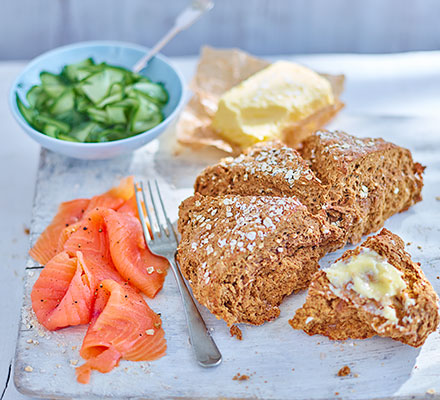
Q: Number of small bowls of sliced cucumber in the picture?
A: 1